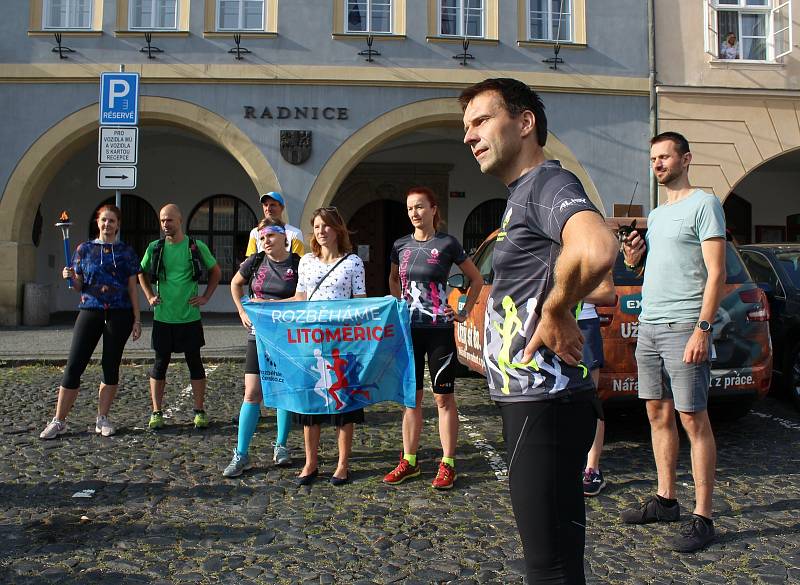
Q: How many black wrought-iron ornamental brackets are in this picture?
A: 6